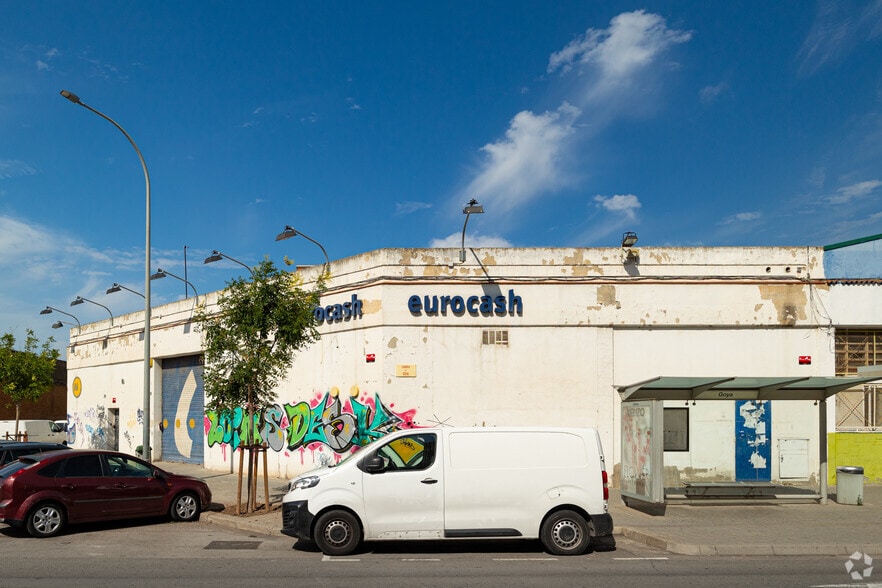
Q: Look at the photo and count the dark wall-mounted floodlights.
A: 9